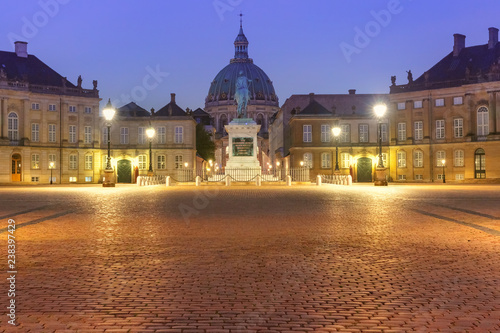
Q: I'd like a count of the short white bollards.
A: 8